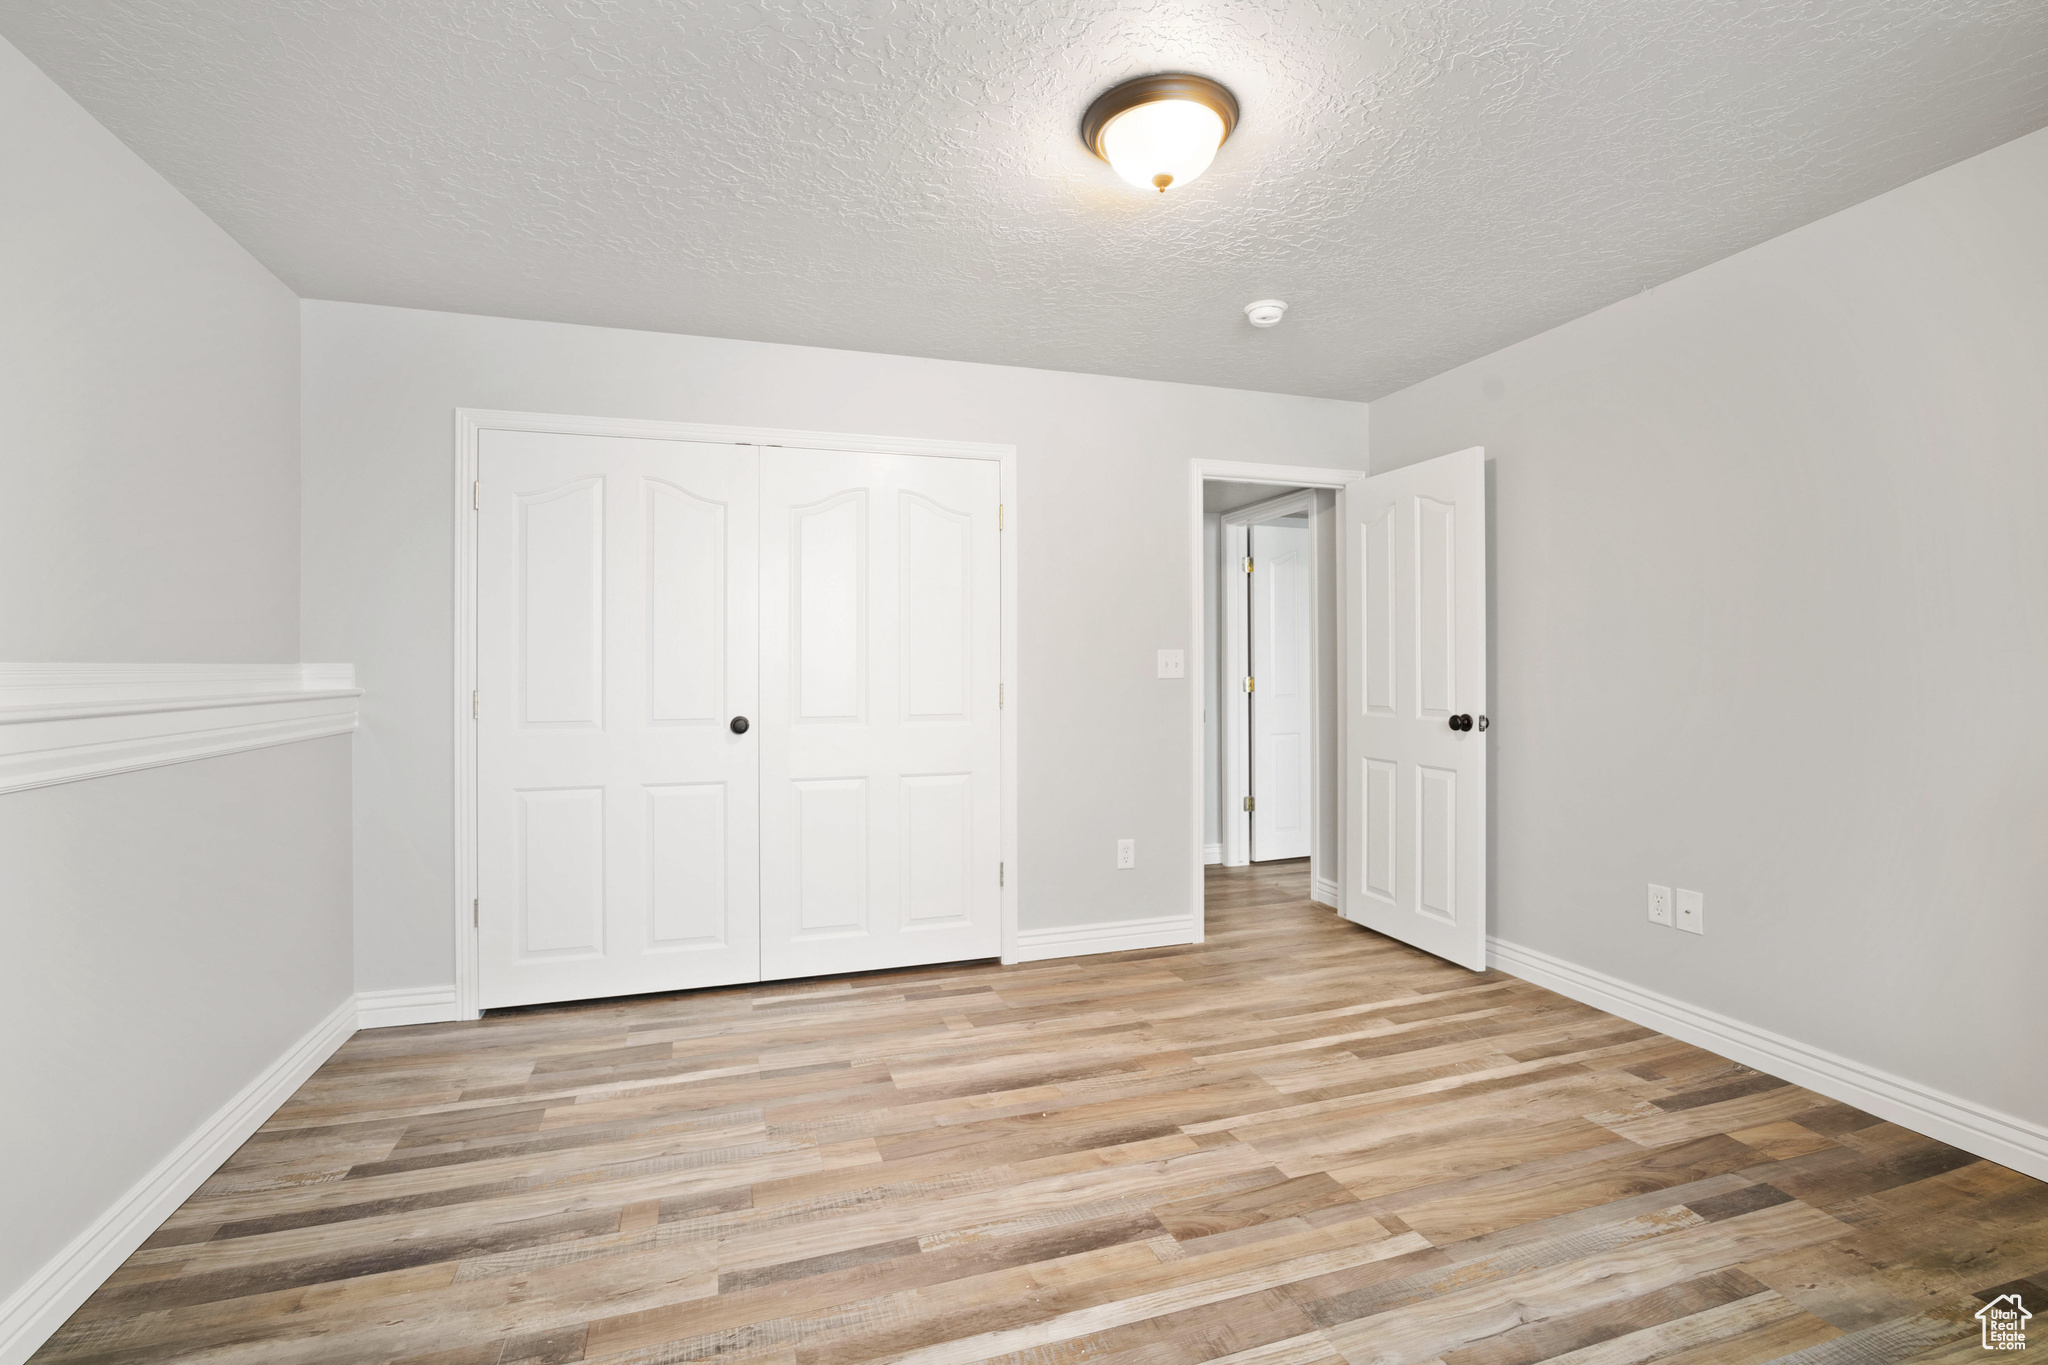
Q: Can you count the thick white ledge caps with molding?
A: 1